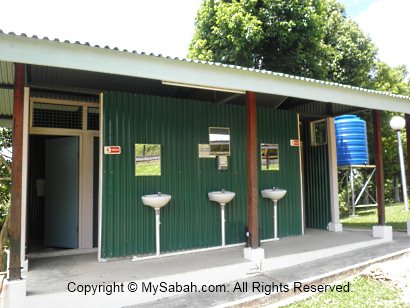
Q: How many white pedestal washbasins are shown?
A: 3